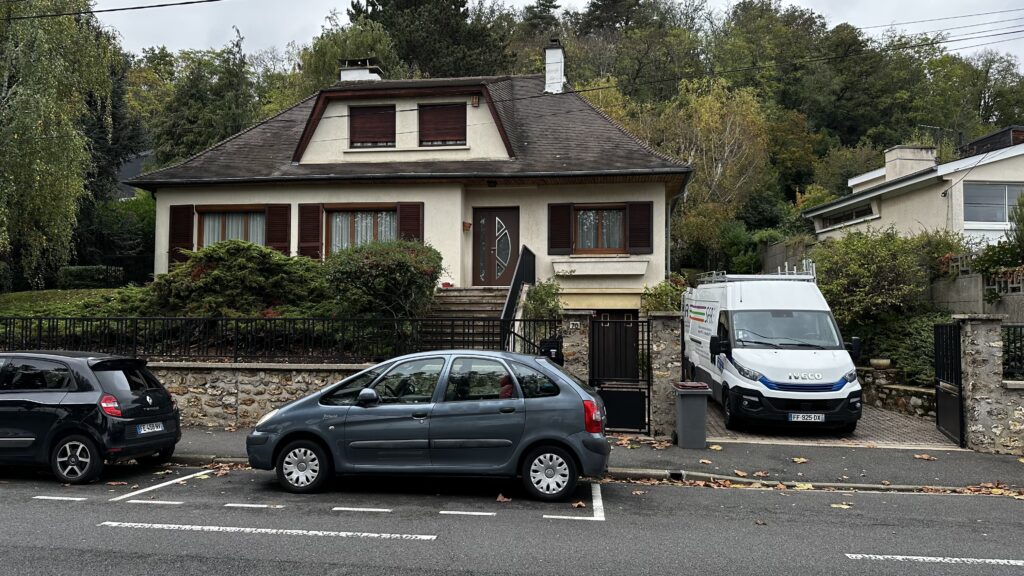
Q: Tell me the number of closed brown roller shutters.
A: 2